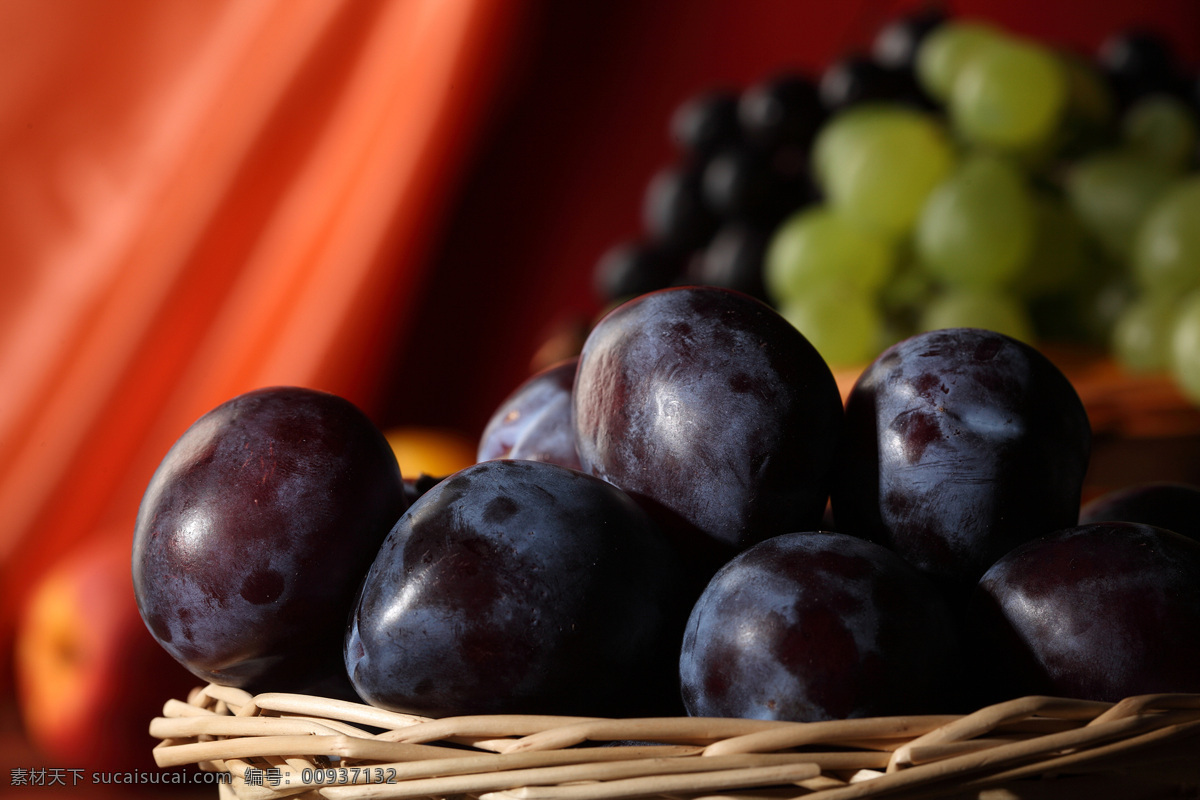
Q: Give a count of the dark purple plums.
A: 8